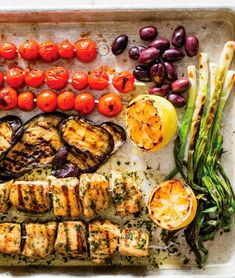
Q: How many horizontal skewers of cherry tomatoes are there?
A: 3